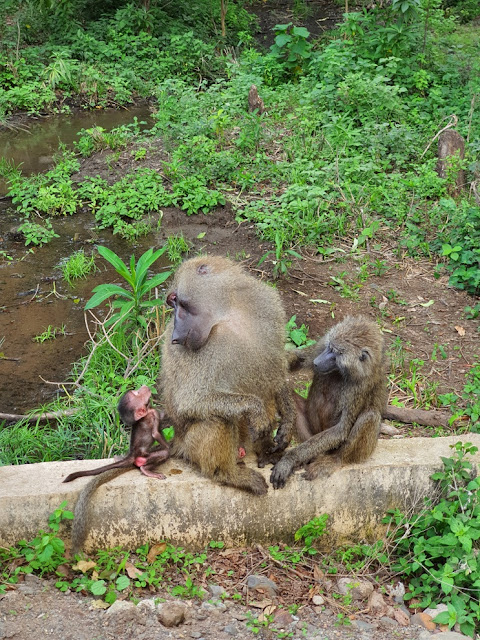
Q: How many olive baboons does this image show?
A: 3